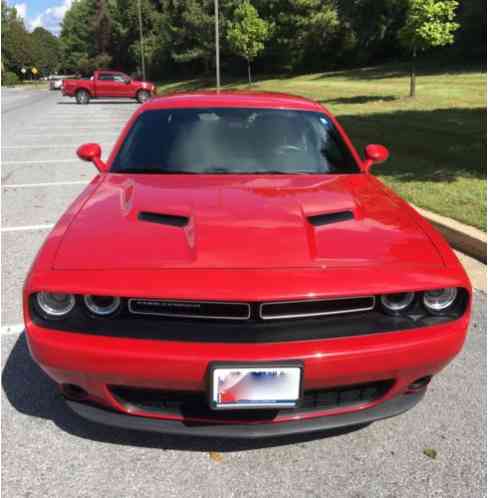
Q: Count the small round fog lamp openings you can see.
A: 2